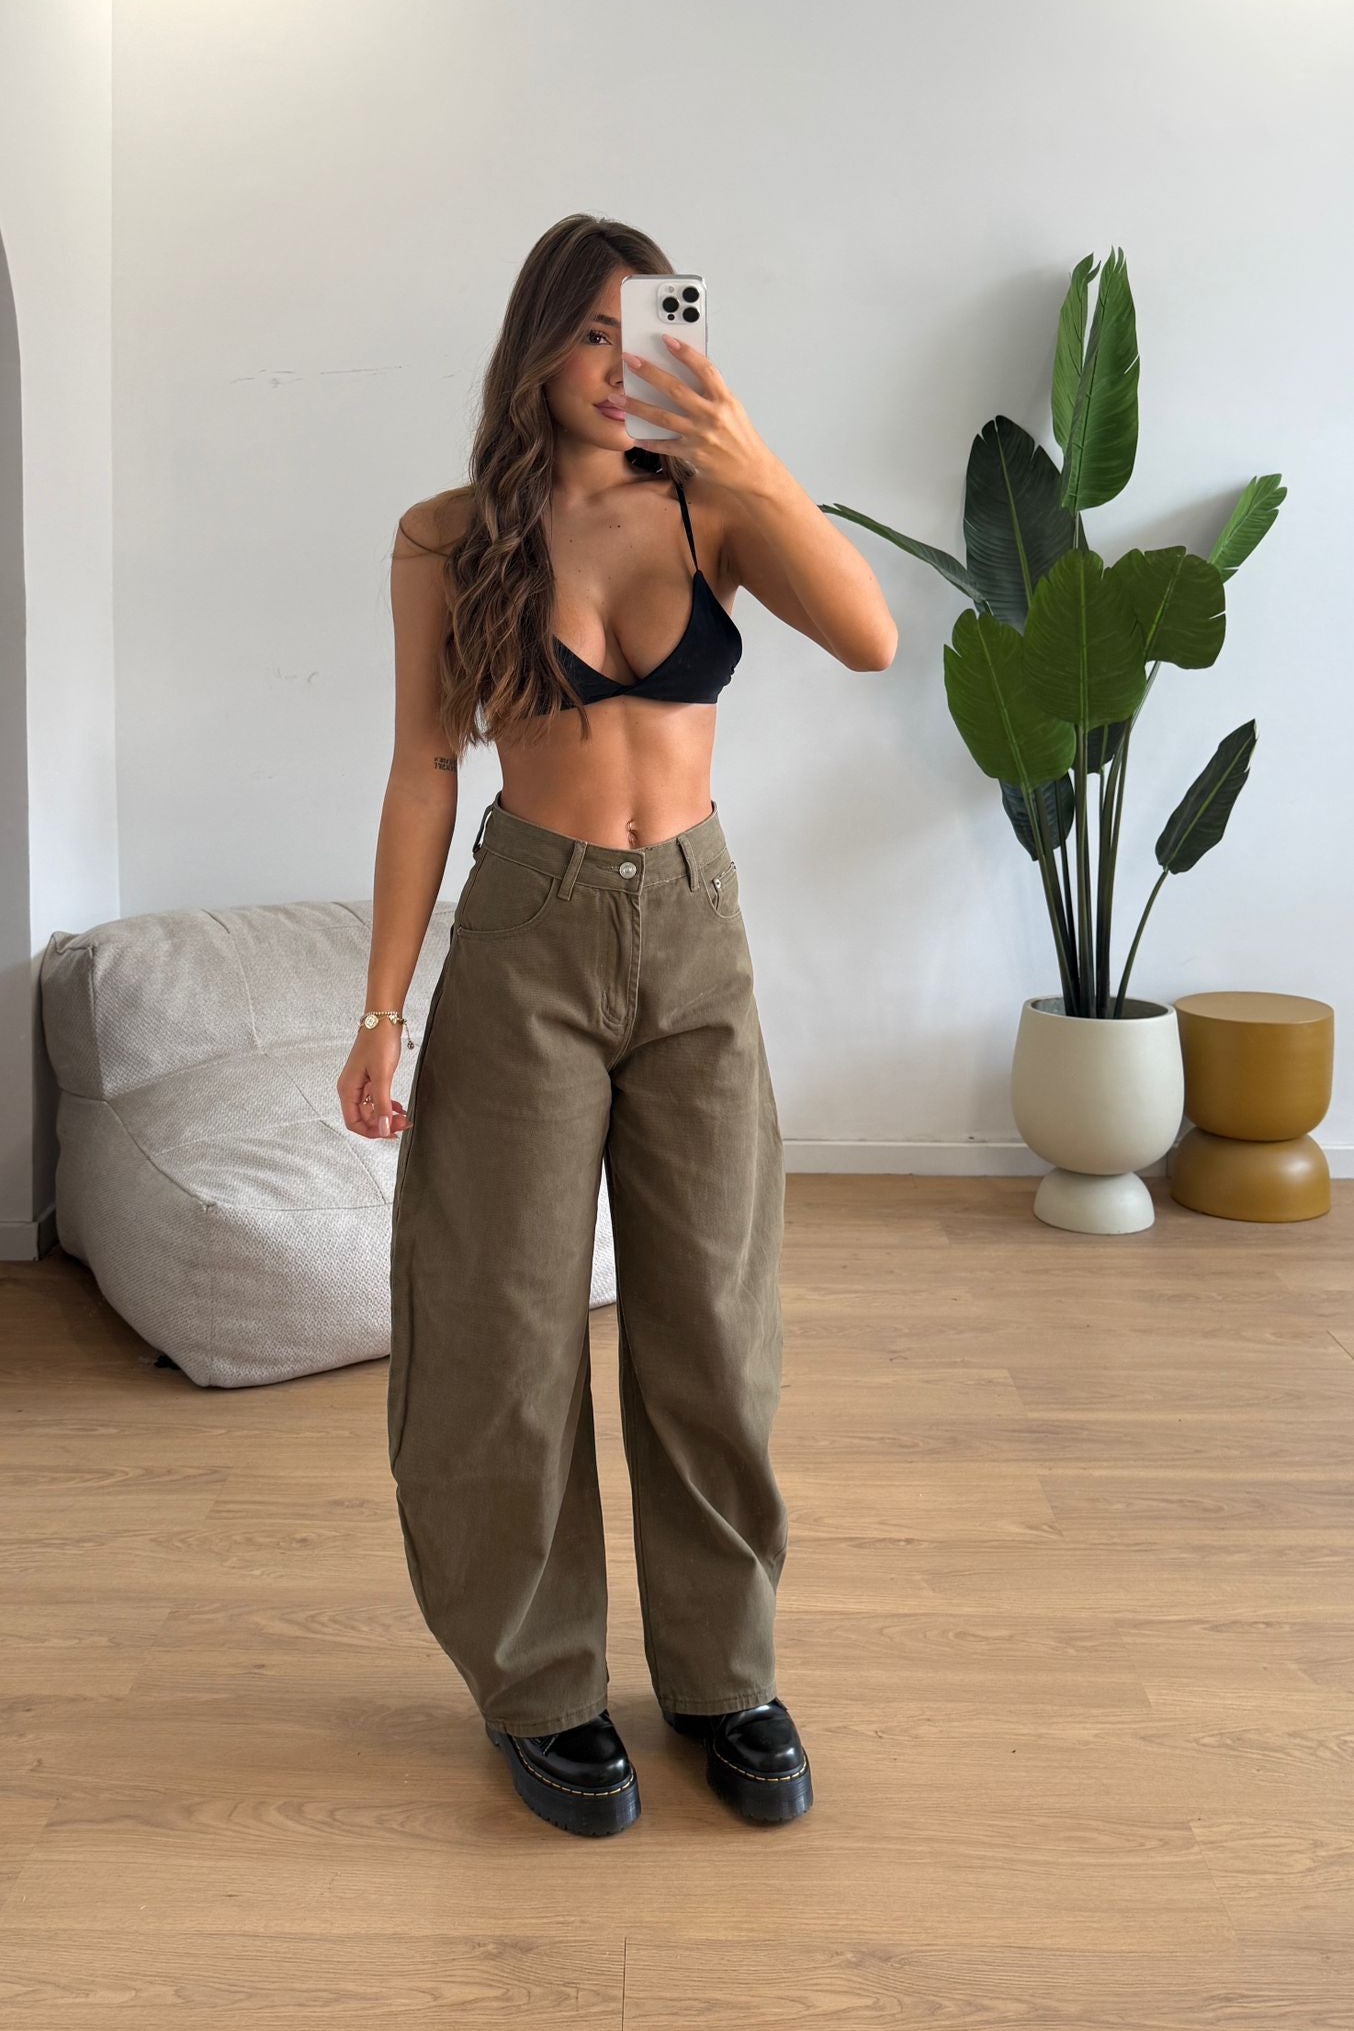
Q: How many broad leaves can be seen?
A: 11